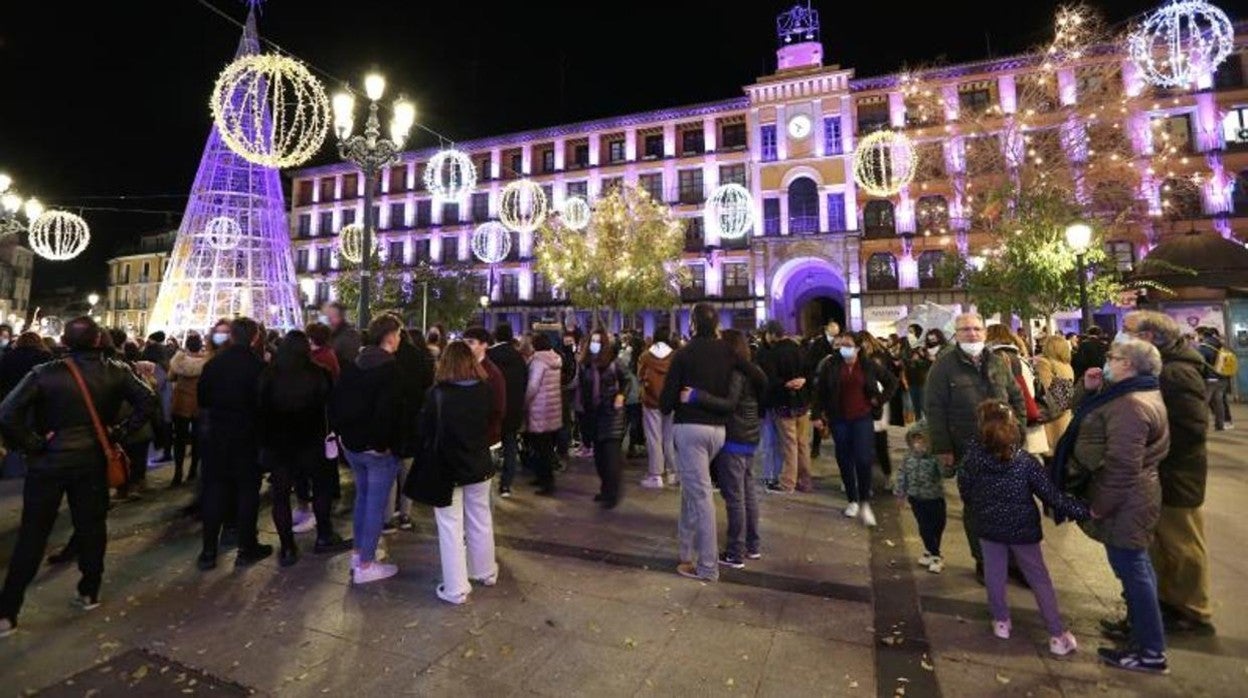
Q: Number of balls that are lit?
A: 11